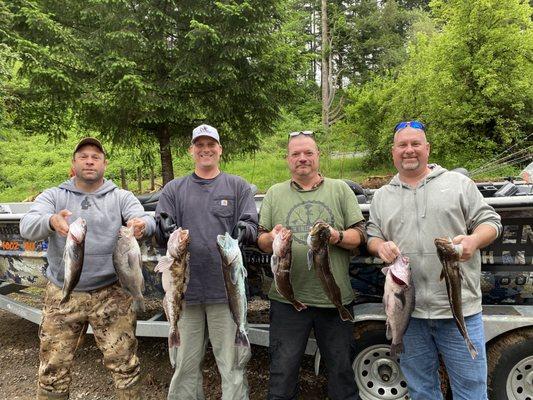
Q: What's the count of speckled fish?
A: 1